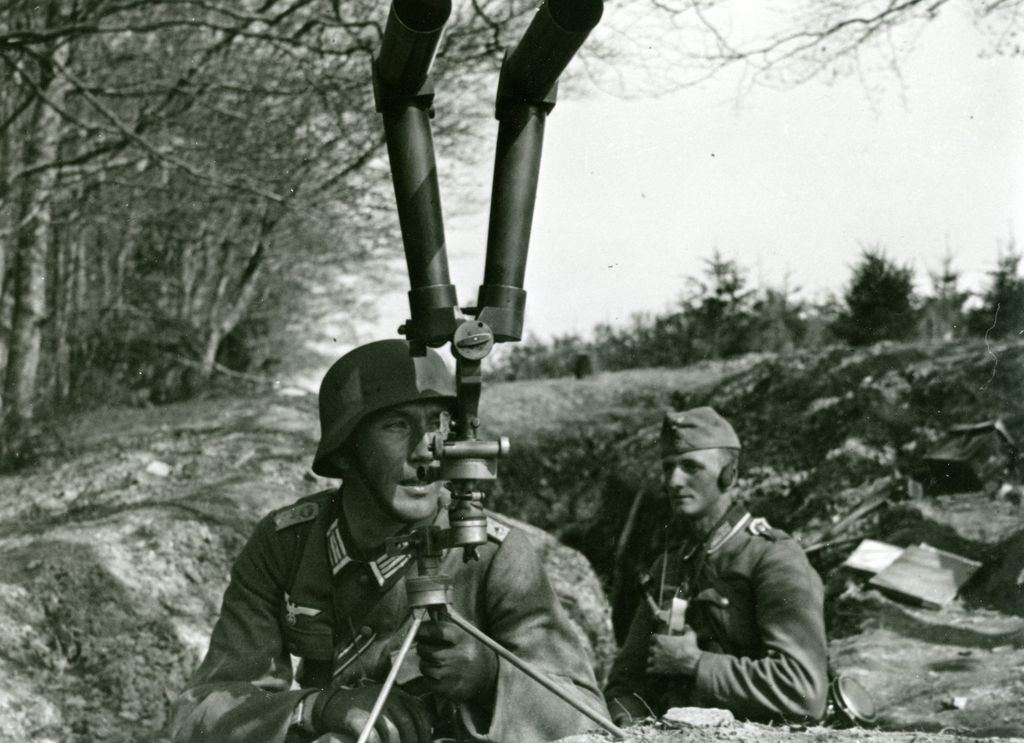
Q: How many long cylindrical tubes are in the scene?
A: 2